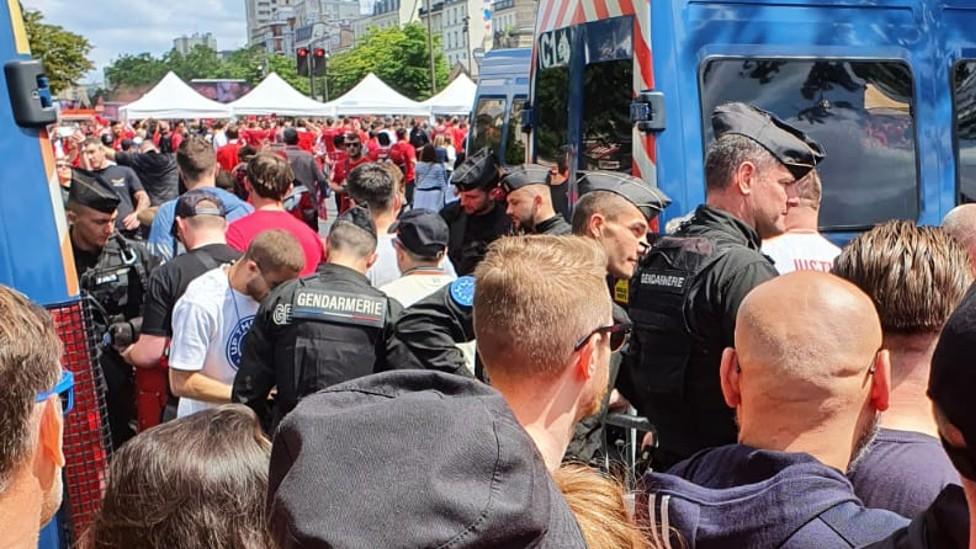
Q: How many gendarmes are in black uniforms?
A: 6